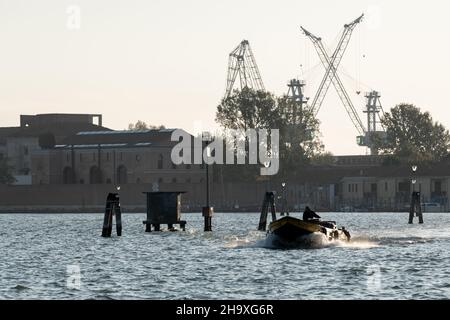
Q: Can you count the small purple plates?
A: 0